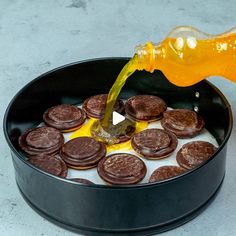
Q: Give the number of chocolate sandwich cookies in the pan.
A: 13